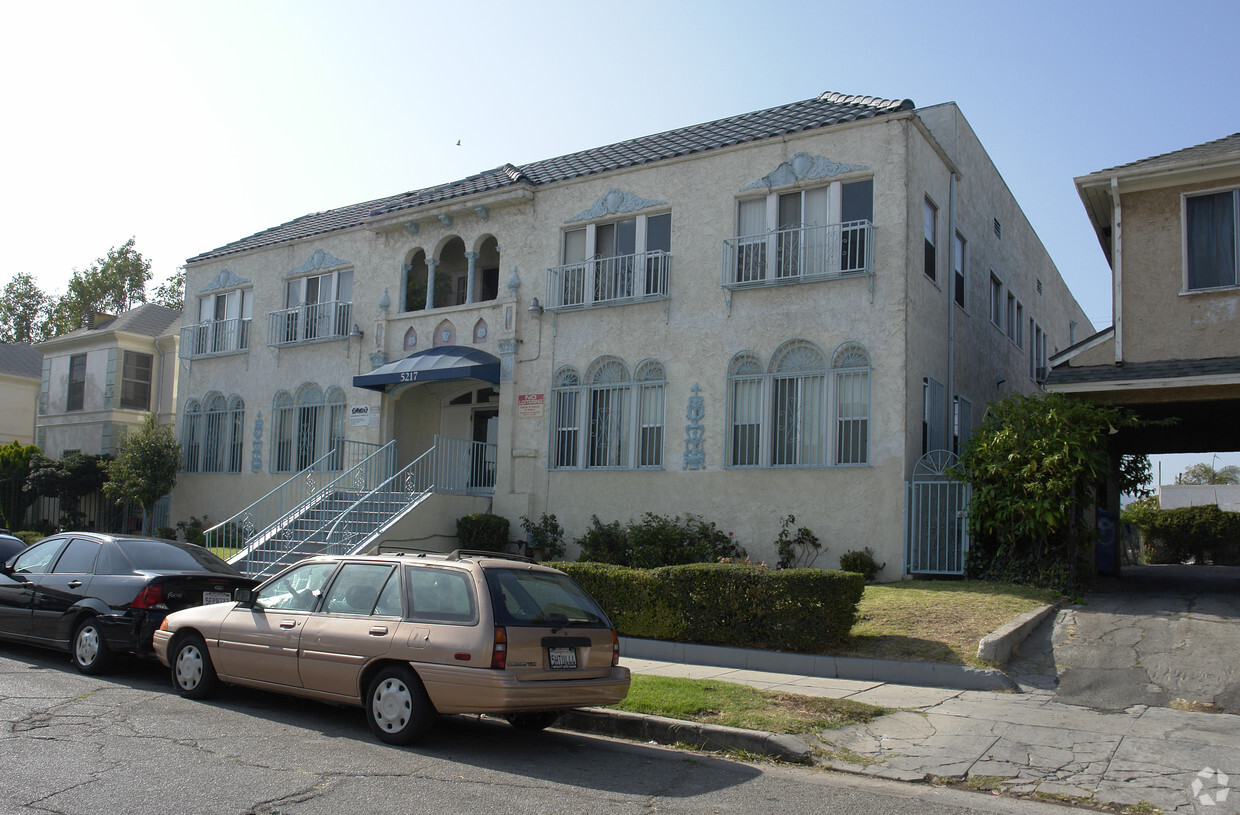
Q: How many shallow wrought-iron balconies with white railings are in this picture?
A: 4